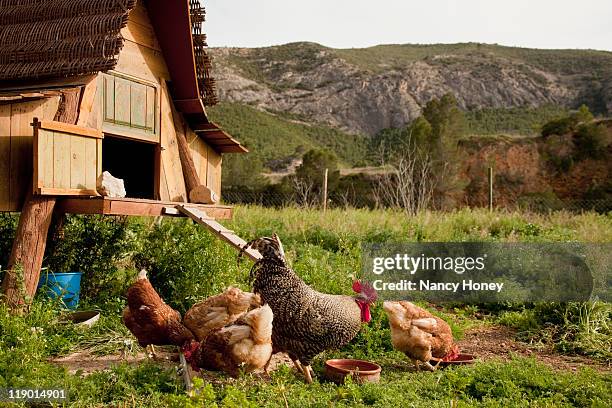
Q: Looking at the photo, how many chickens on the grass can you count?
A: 5